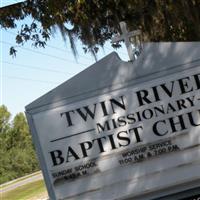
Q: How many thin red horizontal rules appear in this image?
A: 0